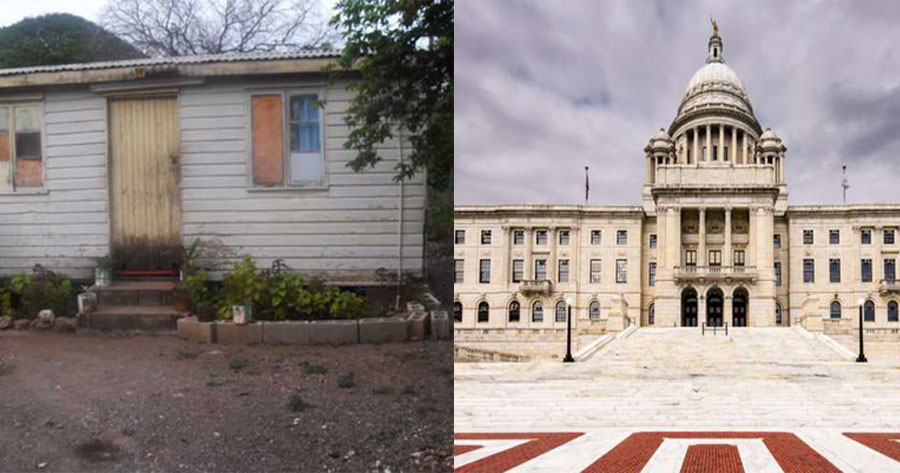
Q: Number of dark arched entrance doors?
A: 3